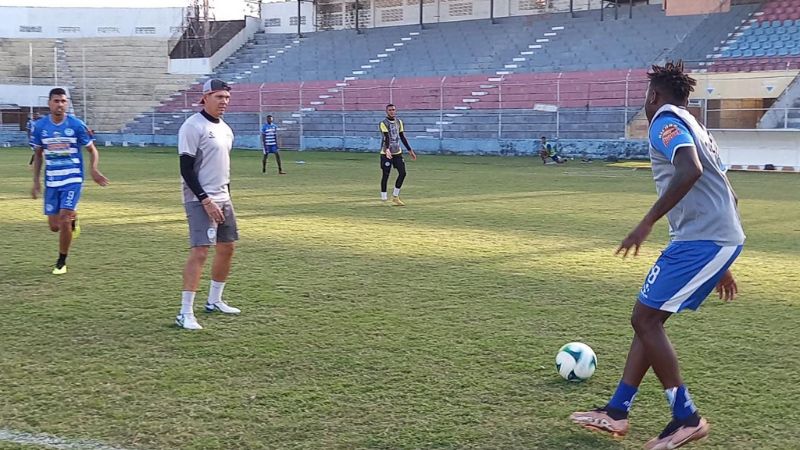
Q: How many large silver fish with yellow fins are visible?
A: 0